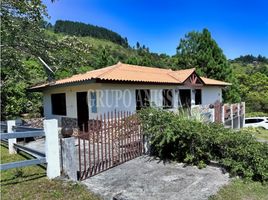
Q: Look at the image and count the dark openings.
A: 6